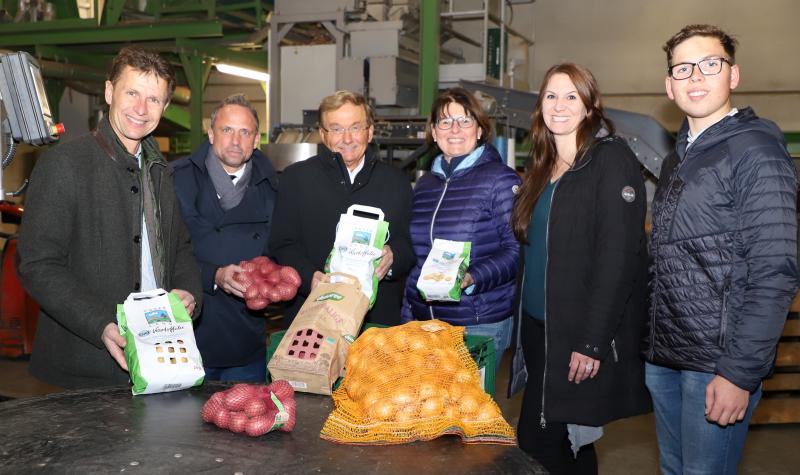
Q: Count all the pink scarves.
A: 0